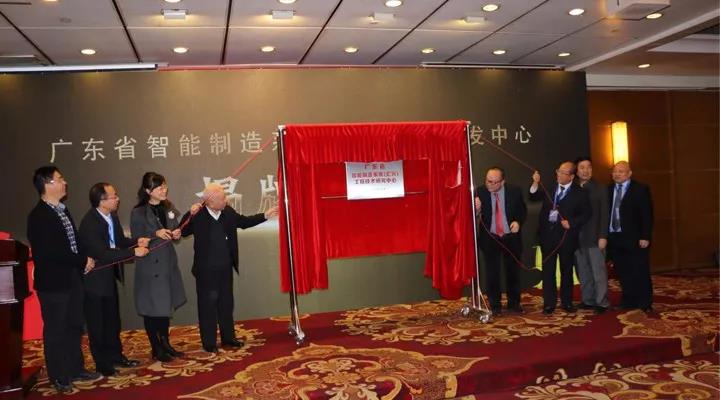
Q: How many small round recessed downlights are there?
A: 15